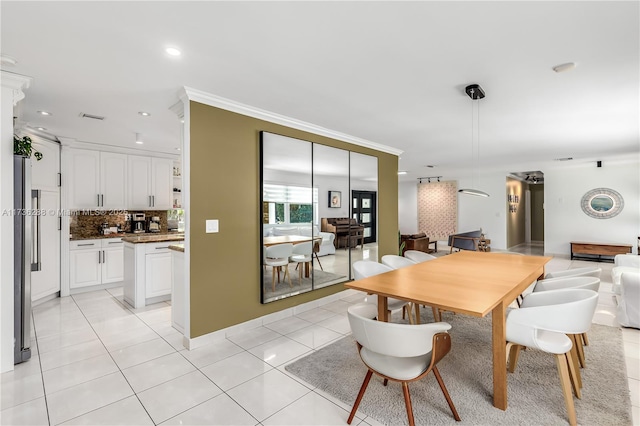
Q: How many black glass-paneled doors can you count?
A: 1